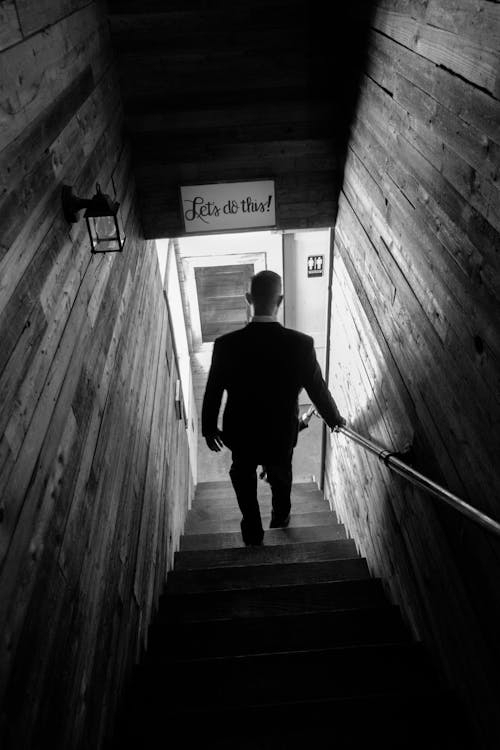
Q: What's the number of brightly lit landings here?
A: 1